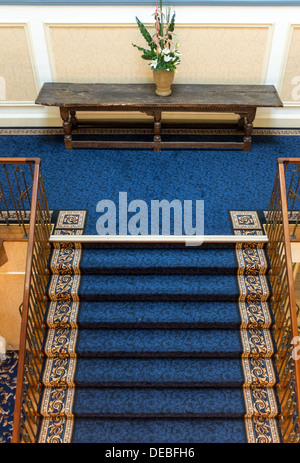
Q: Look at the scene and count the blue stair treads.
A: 7